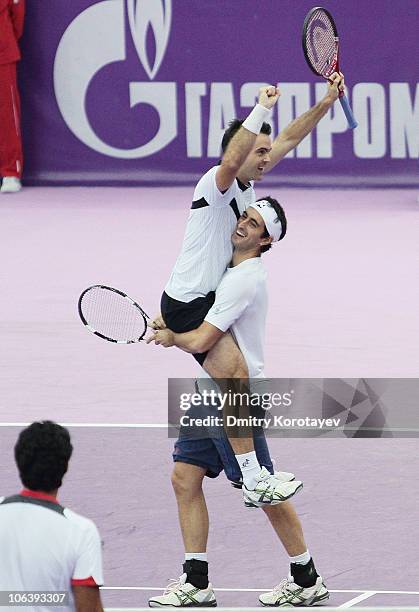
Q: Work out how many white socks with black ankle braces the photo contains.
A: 2